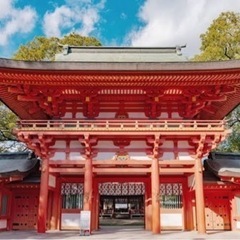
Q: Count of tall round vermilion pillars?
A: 4